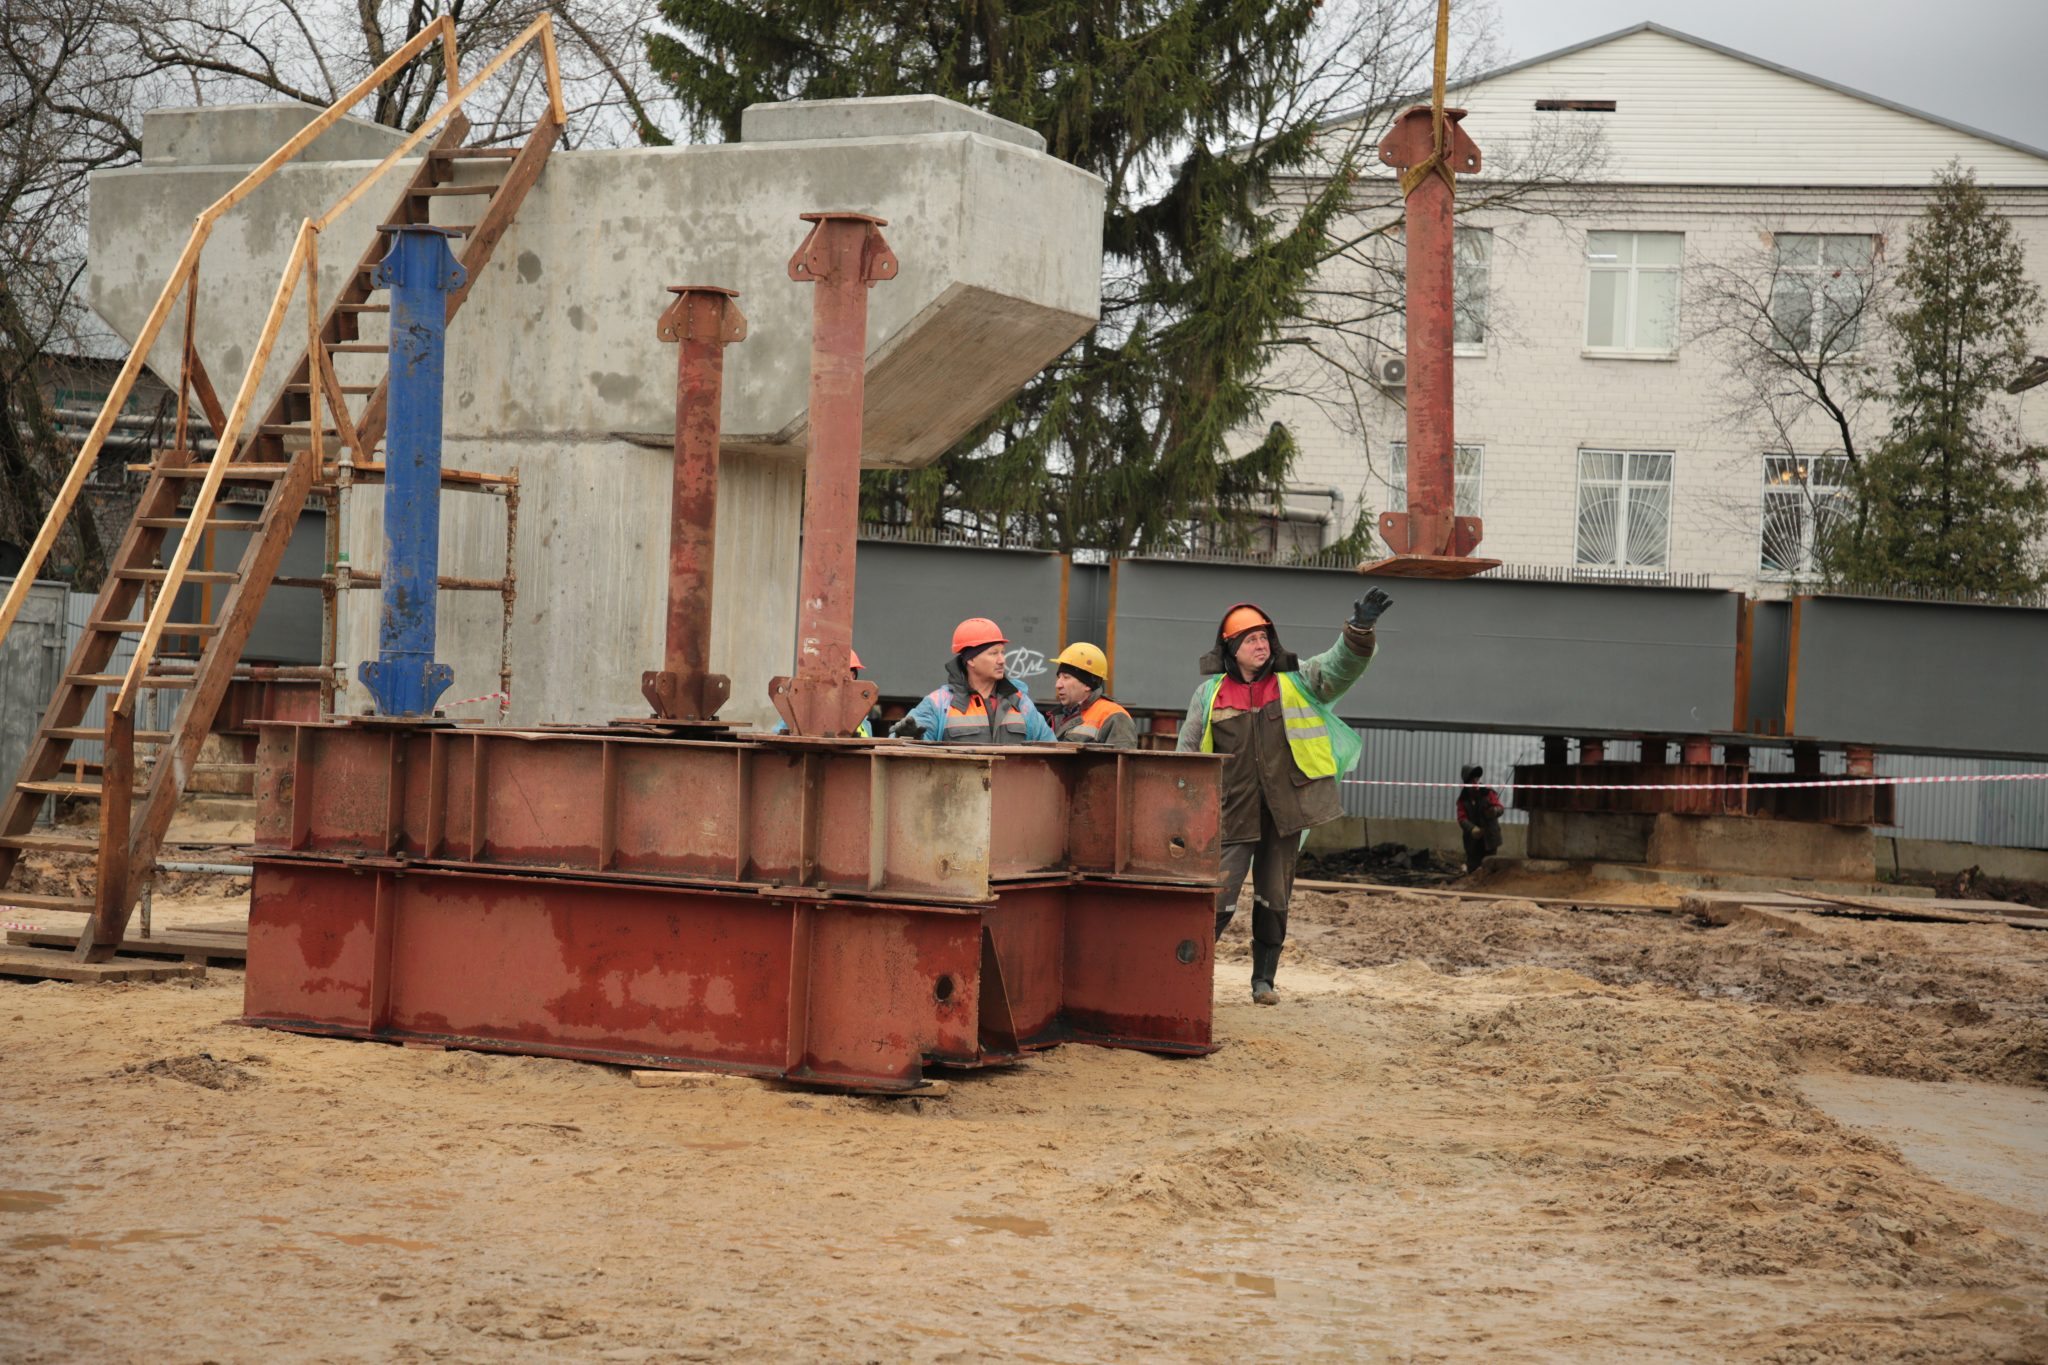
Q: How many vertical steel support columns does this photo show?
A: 4